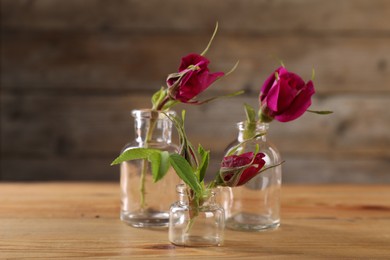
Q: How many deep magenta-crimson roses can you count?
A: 3